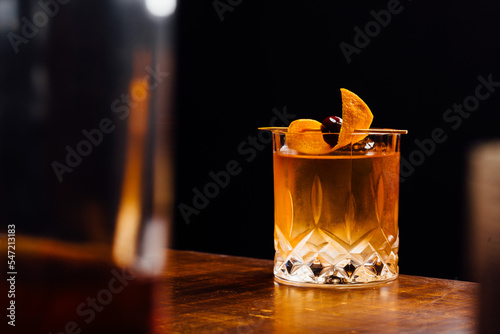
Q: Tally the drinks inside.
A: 1